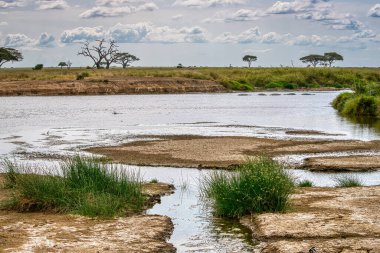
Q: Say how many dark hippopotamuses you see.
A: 5